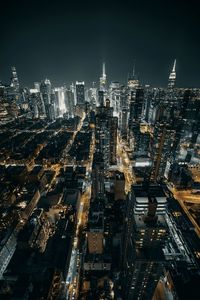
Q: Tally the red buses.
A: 0